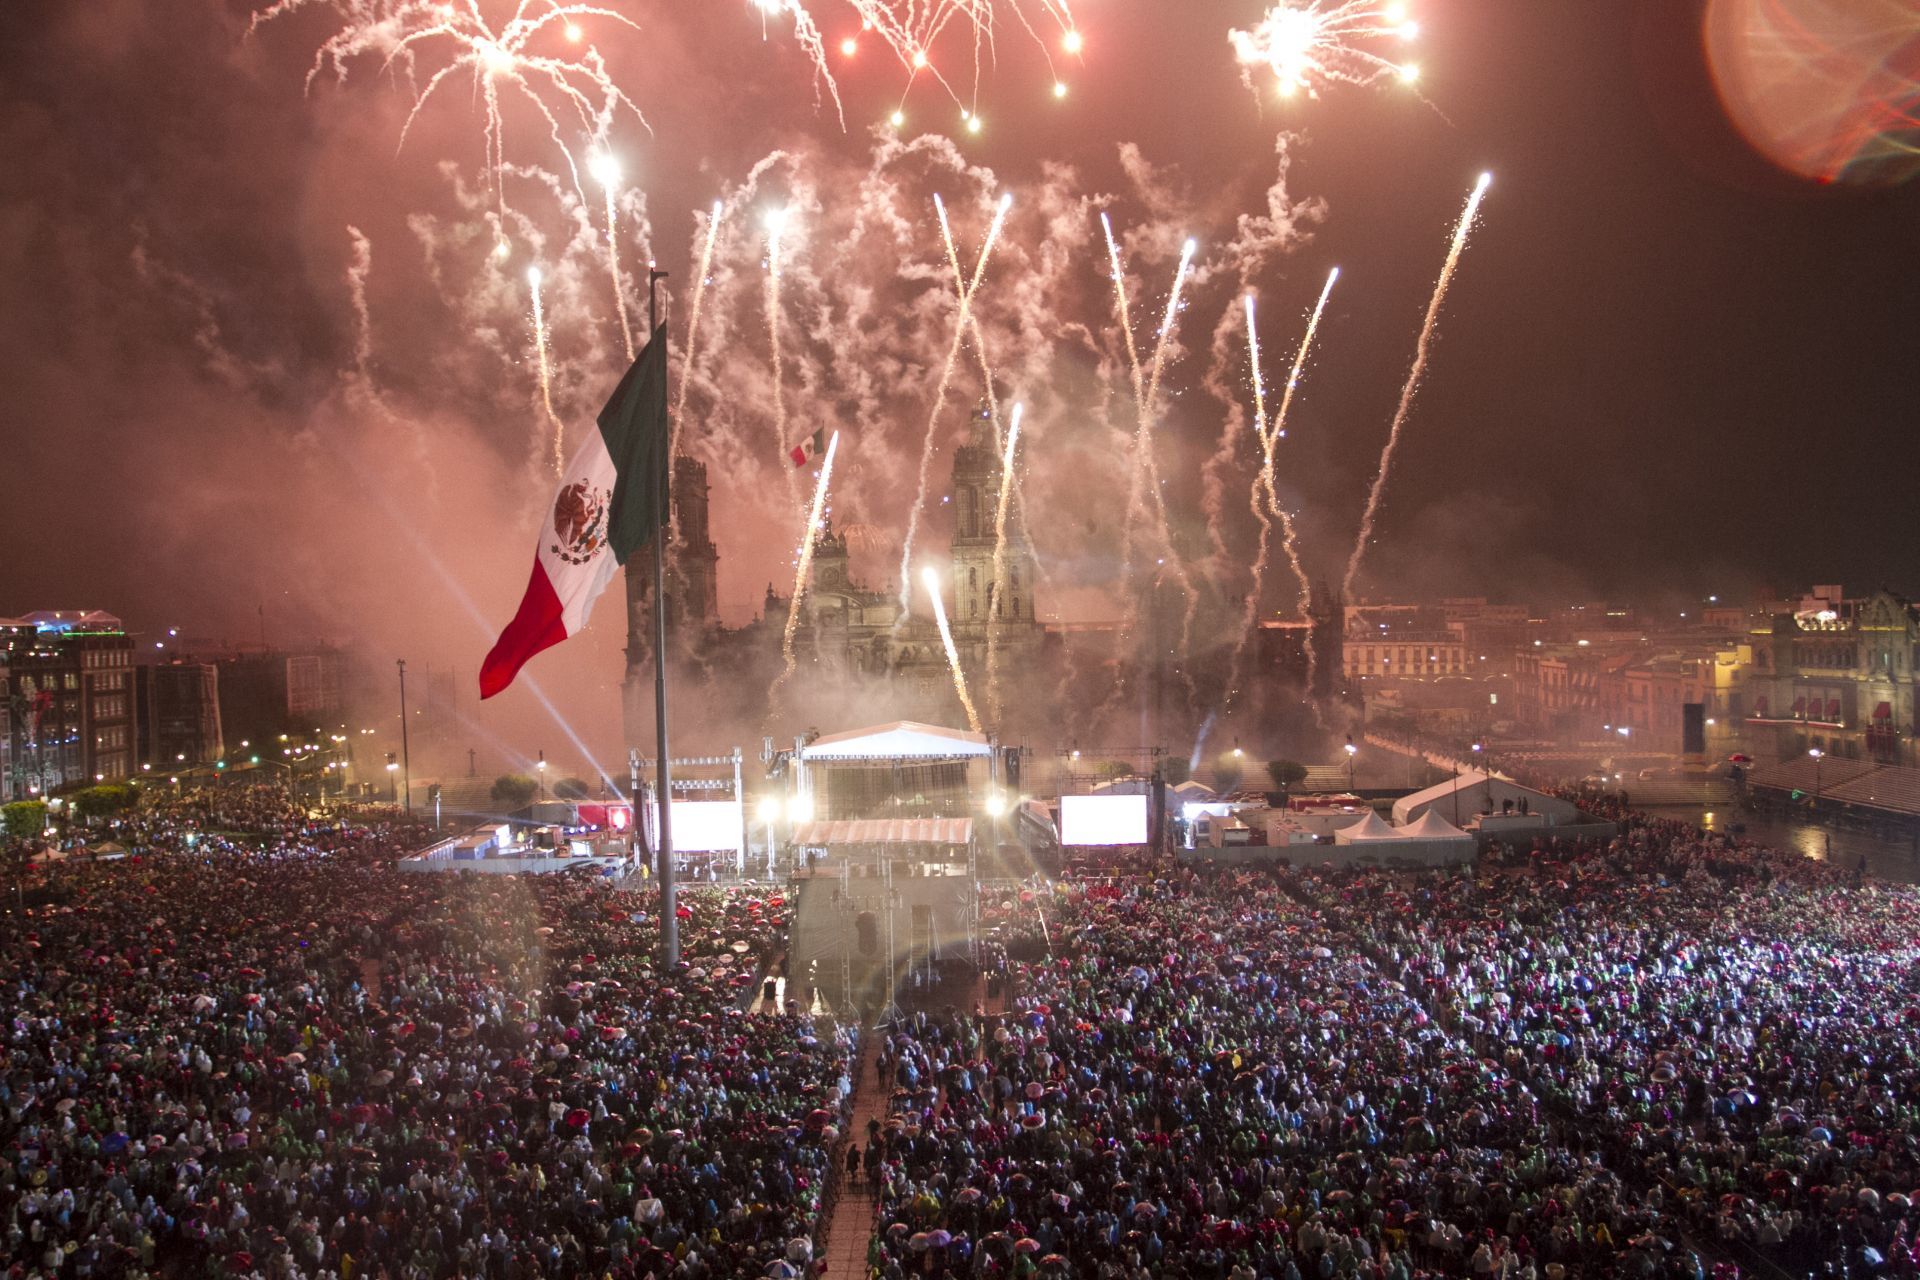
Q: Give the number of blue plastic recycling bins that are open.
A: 0